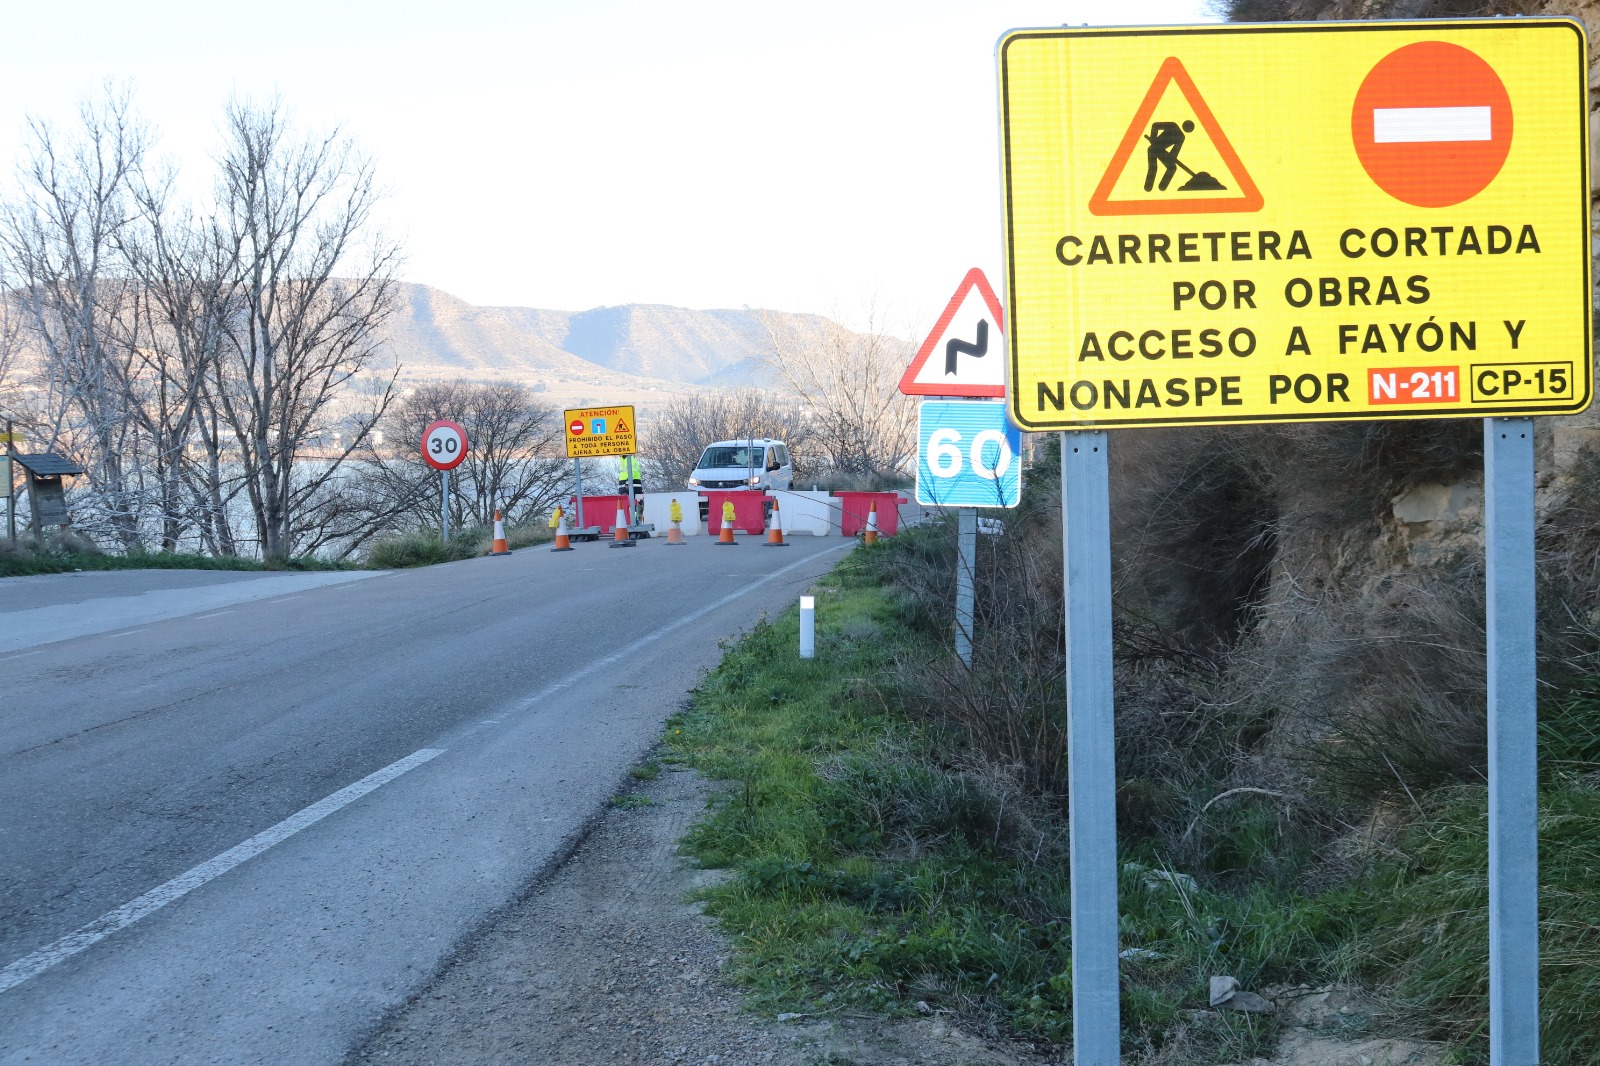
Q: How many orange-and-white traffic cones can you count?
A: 7